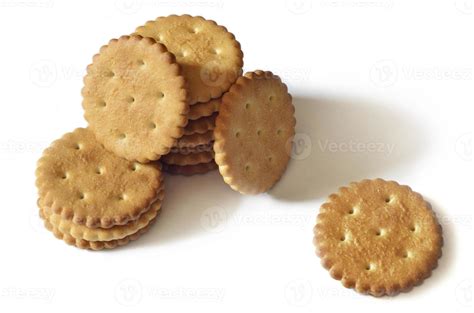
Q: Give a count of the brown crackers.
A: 13